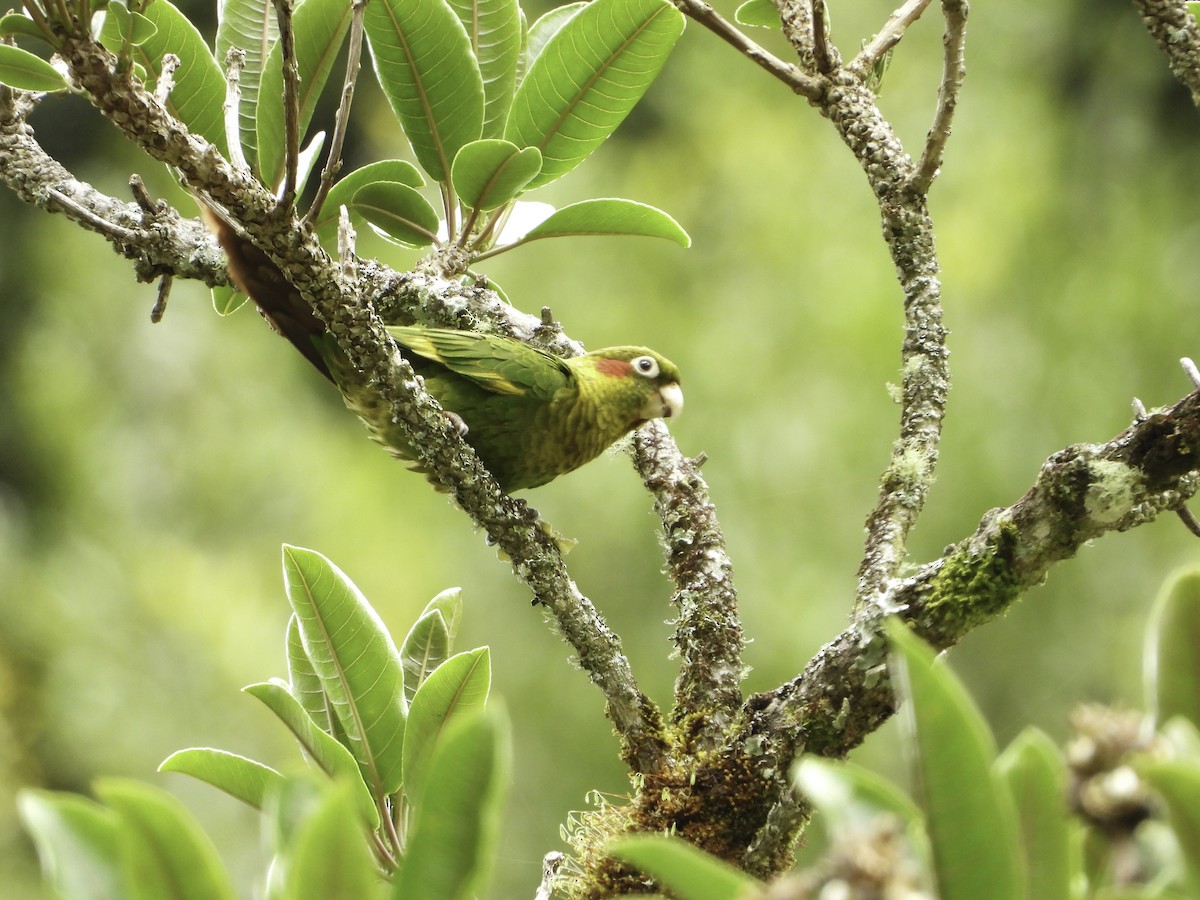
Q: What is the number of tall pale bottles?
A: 0